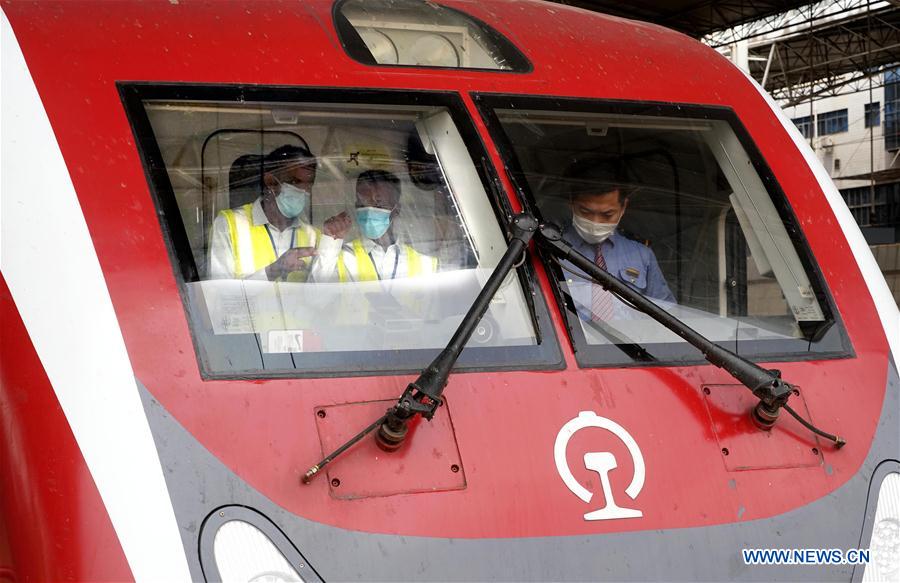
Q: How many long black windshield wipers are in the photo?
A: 2